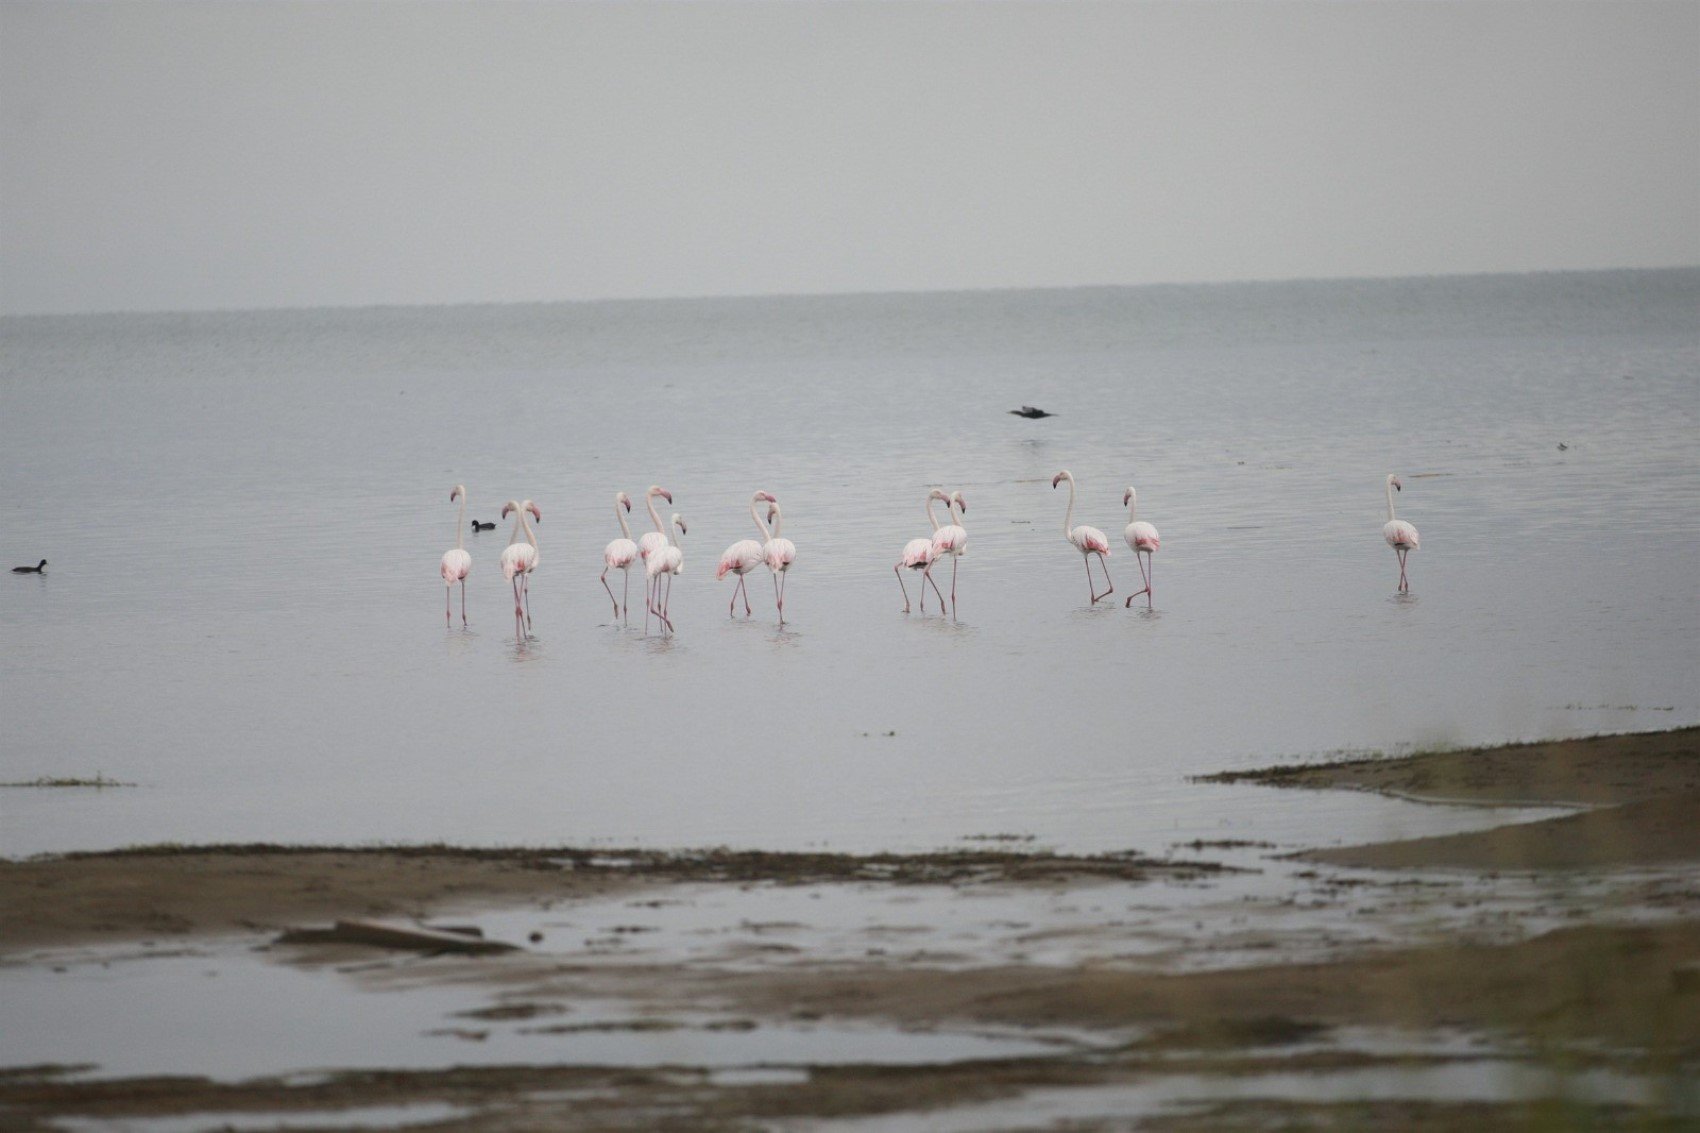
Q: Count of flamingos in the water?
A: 13